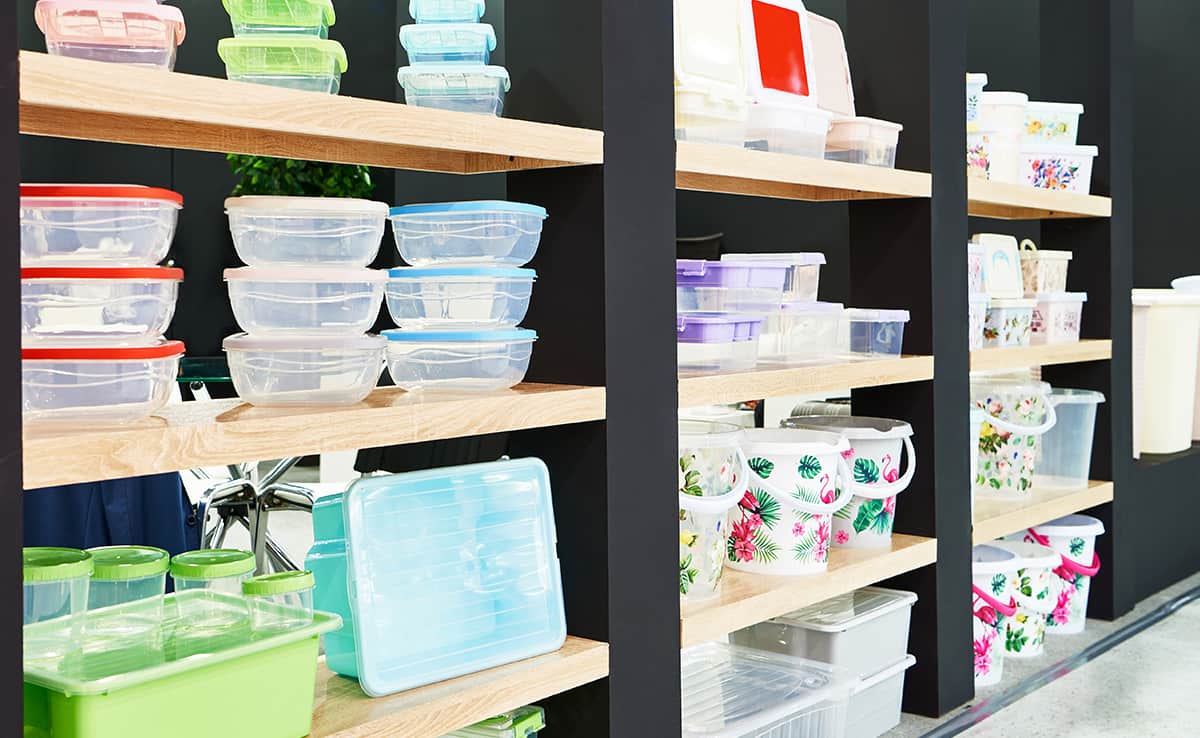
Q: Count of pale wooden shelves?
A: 9